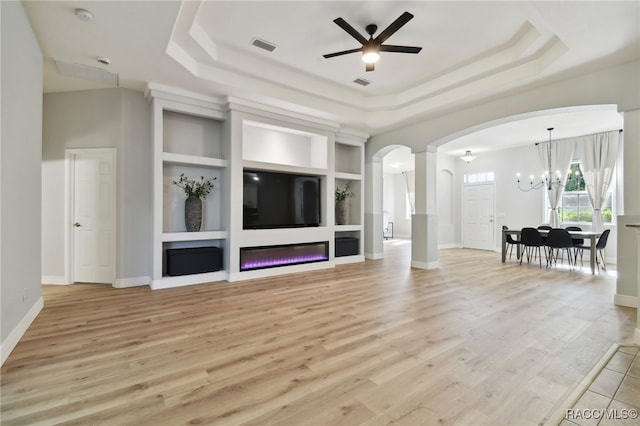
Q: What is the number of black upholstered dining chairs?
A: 6